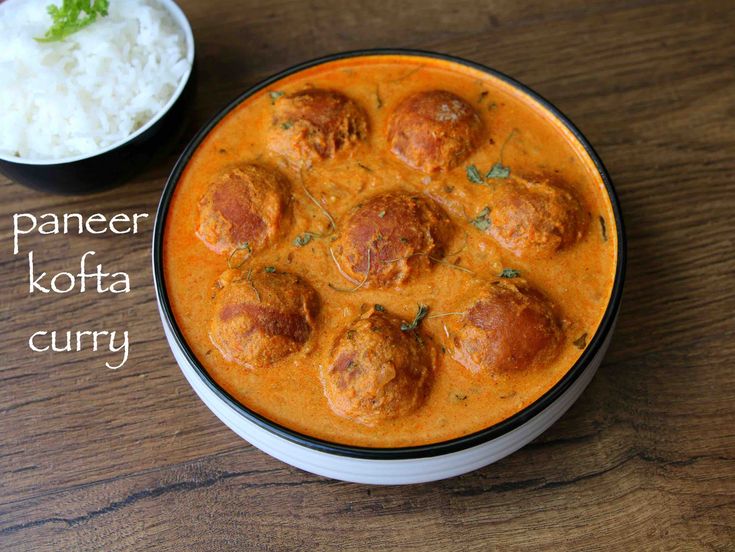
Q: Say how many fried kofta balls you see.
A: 8